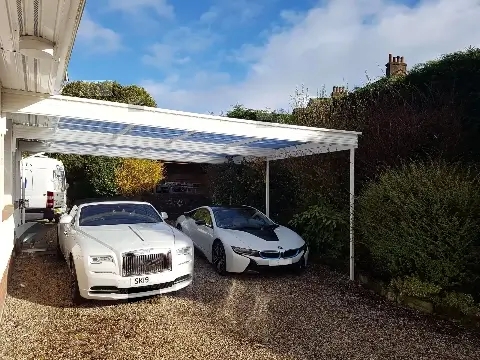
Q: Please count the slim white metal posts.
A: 2